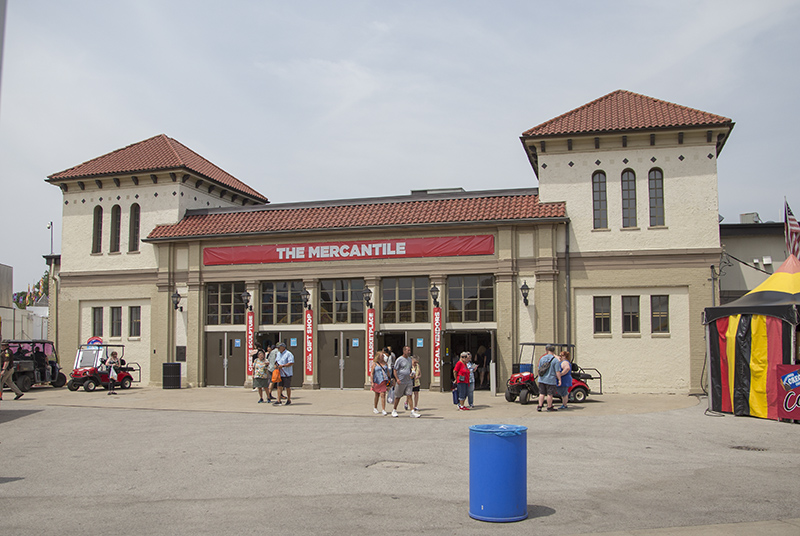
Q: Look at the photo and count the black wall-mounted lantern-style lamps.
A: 6